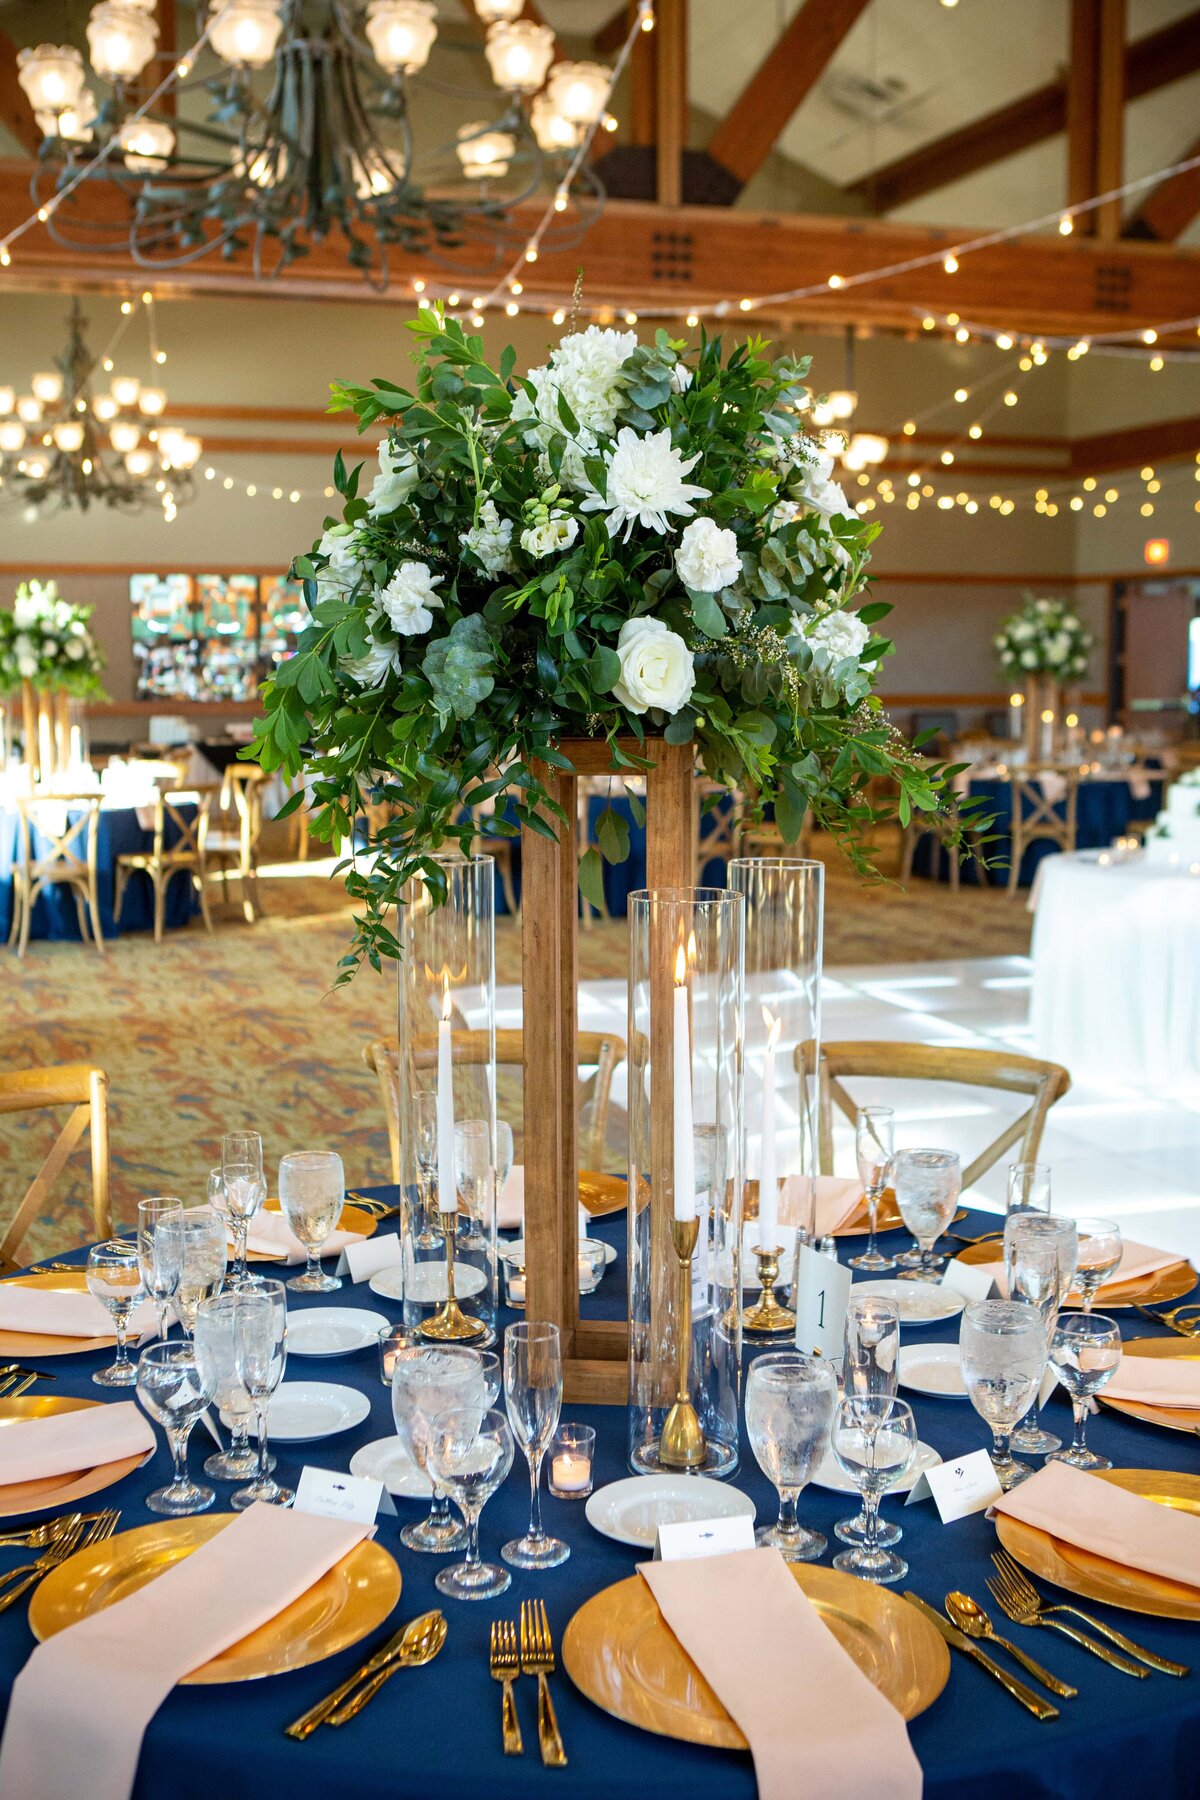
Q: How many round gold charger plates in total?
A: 10